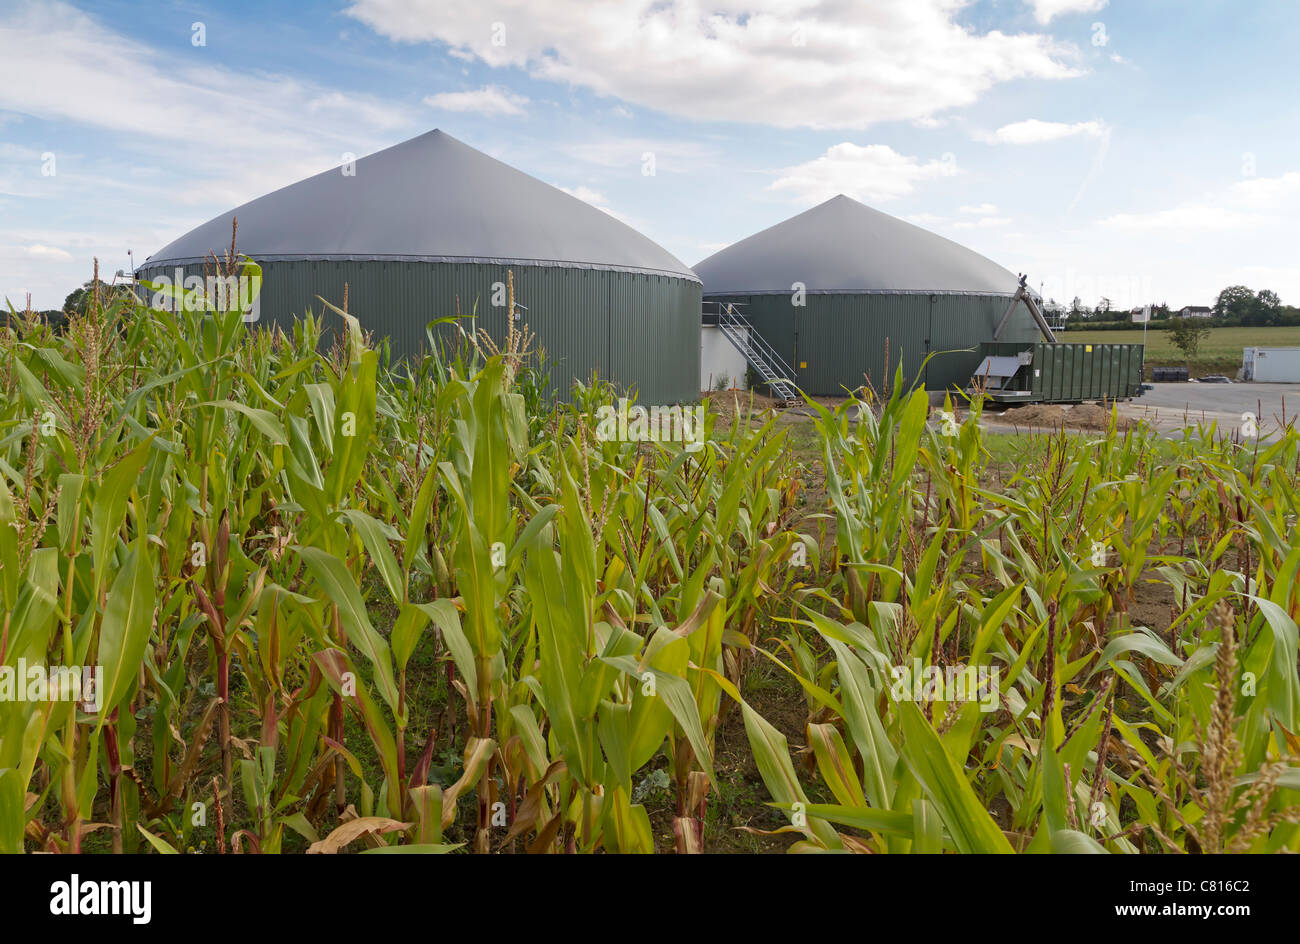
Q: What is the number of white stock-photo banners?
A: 0